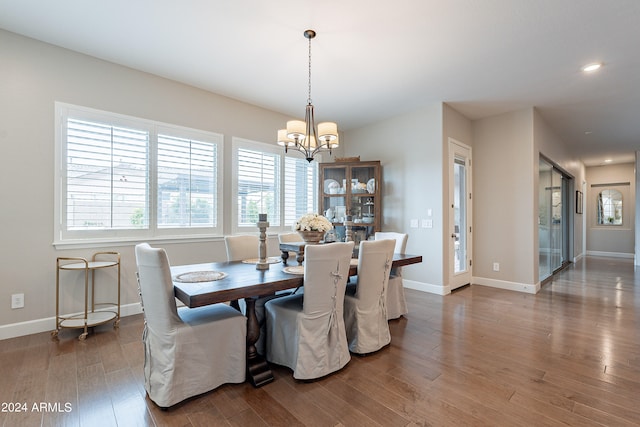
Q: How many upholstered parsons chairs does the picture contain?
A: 6